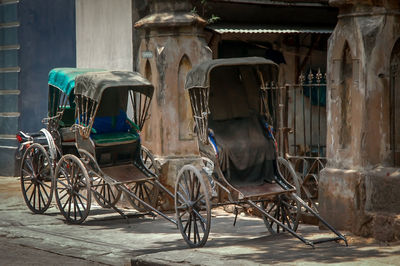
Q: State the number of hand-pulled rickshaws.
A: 3